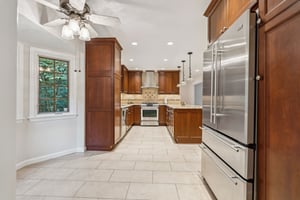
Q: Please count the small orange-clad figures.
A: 0